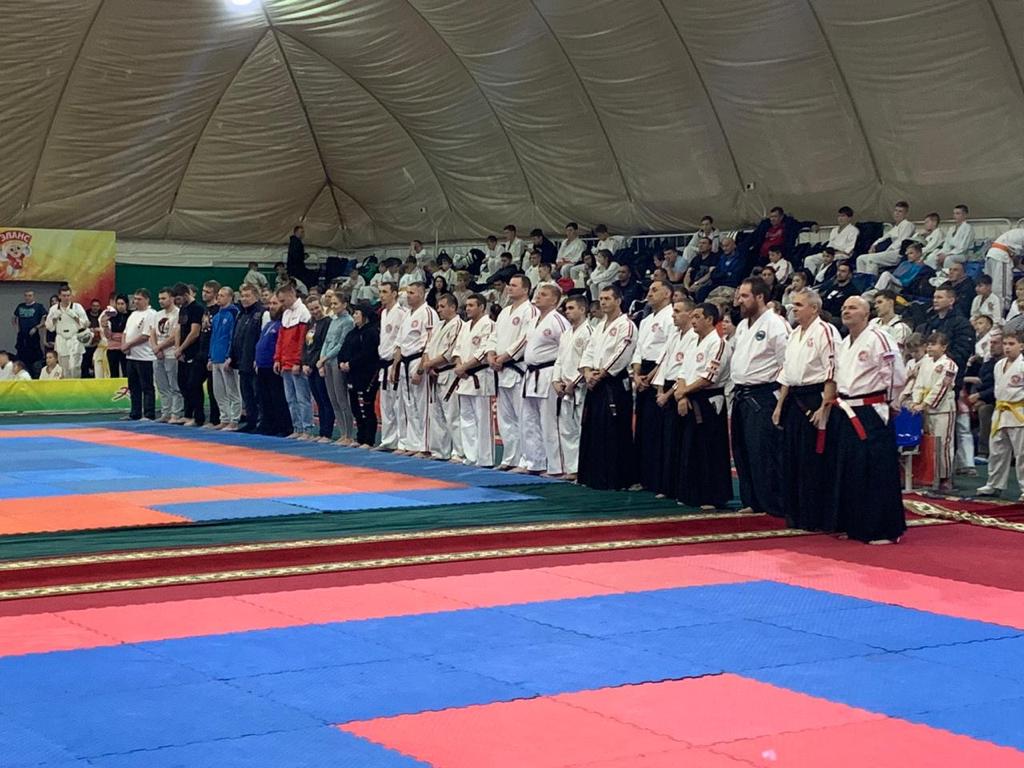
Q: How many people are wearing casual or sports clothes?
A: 11